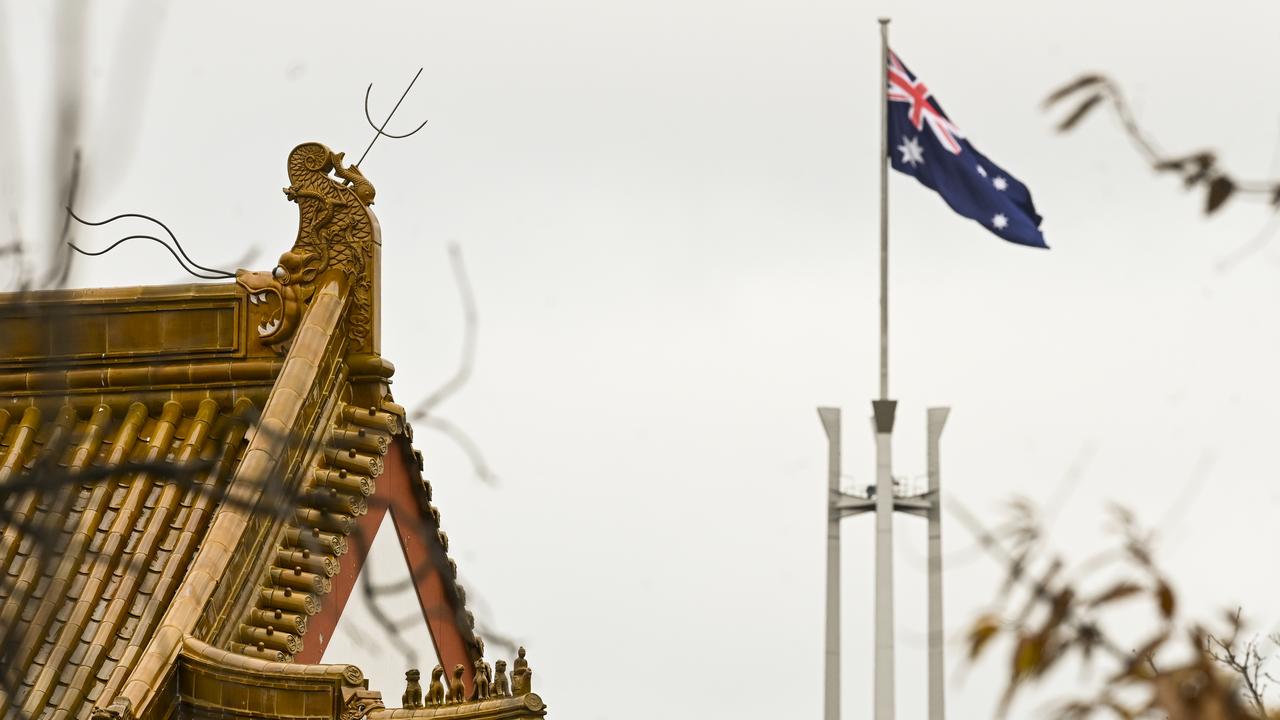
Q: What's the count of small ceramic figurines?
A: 6